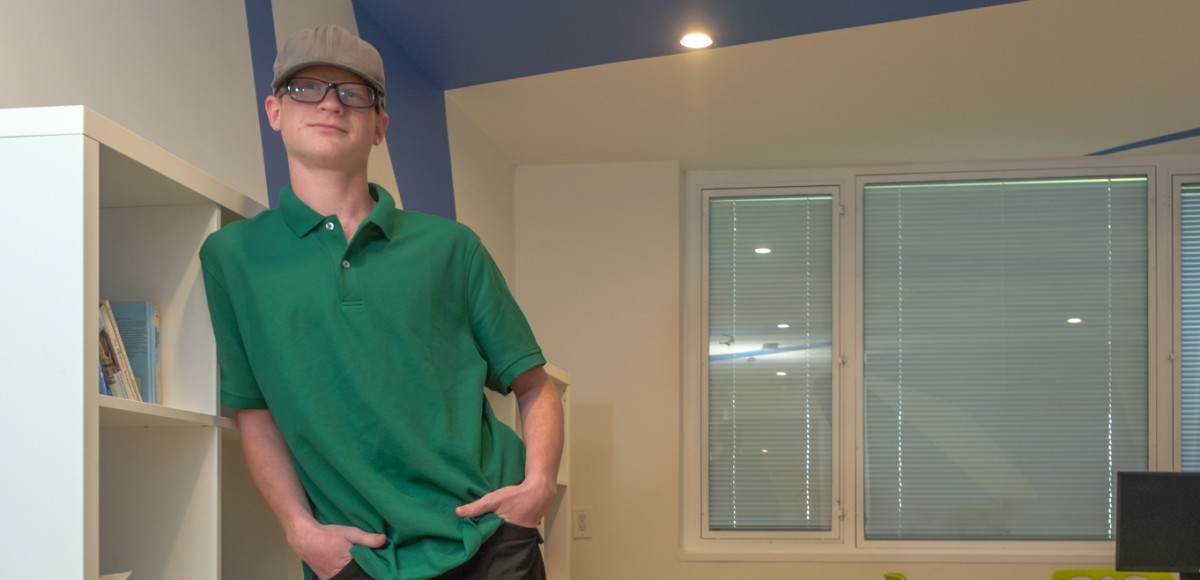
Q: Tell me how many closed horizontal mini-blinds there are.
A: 3